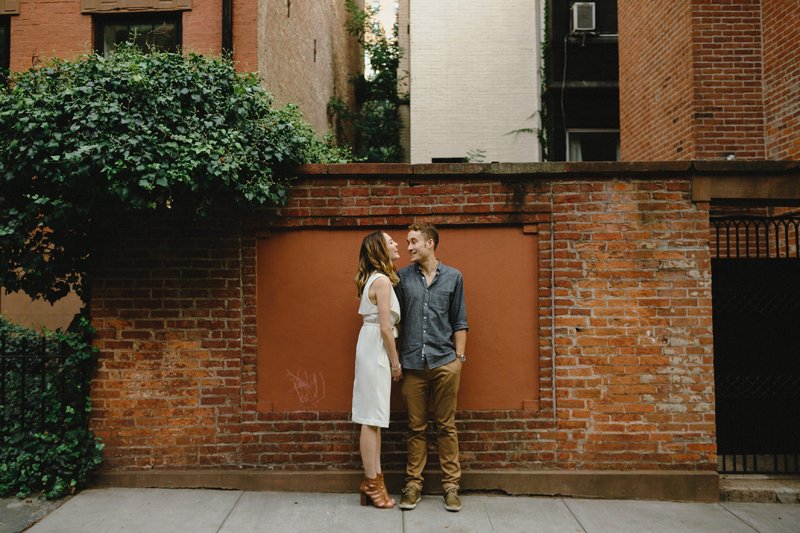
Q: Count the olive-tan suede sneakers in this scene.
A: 2